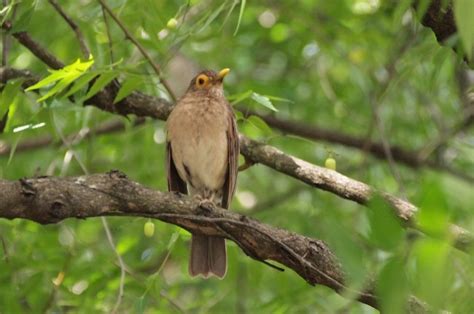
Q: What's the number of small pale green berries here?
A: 3